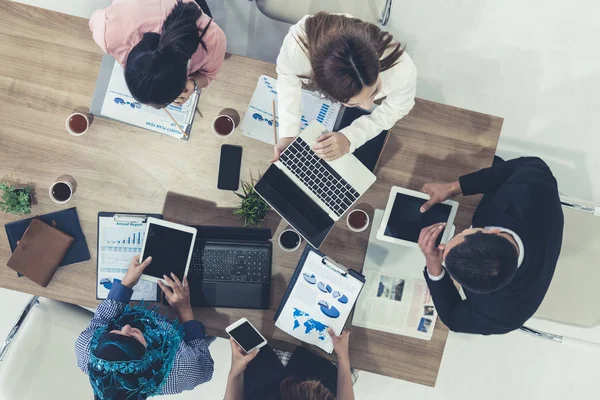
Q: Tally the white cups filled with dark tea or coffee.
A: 5